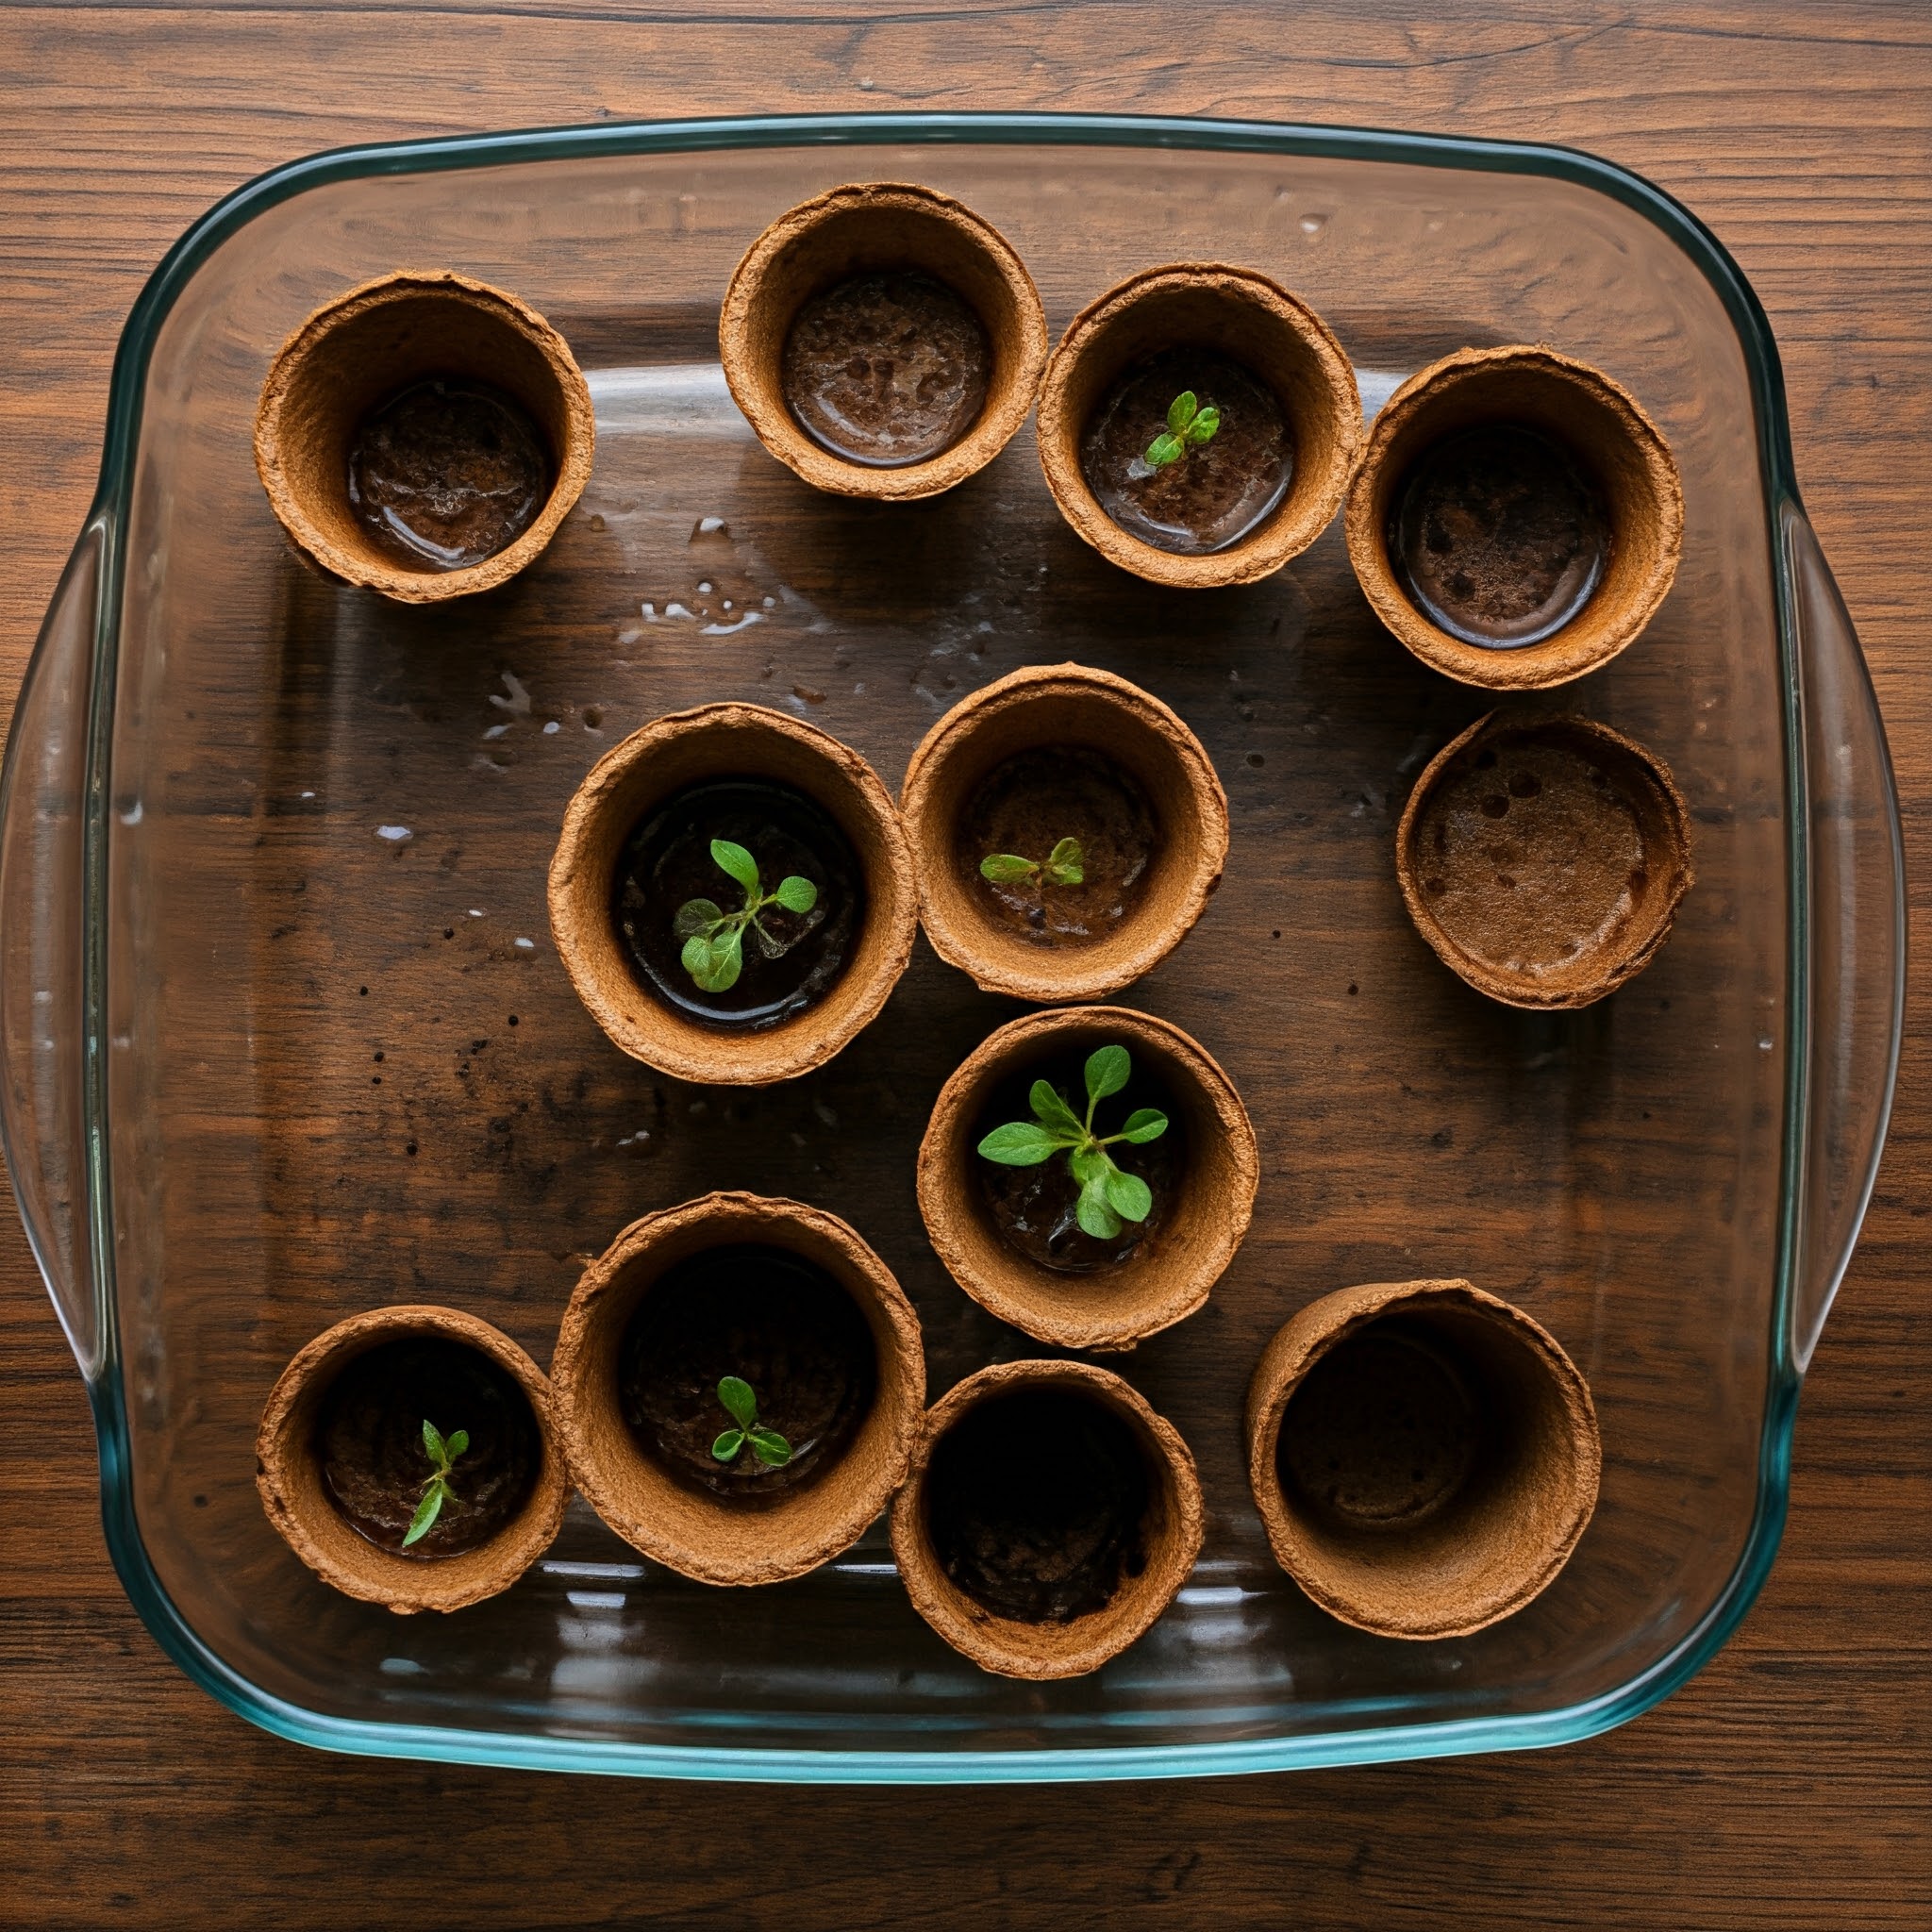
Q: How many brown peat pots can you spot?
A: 12